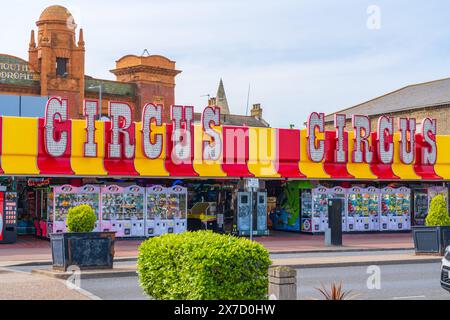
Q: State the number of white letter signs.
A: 12